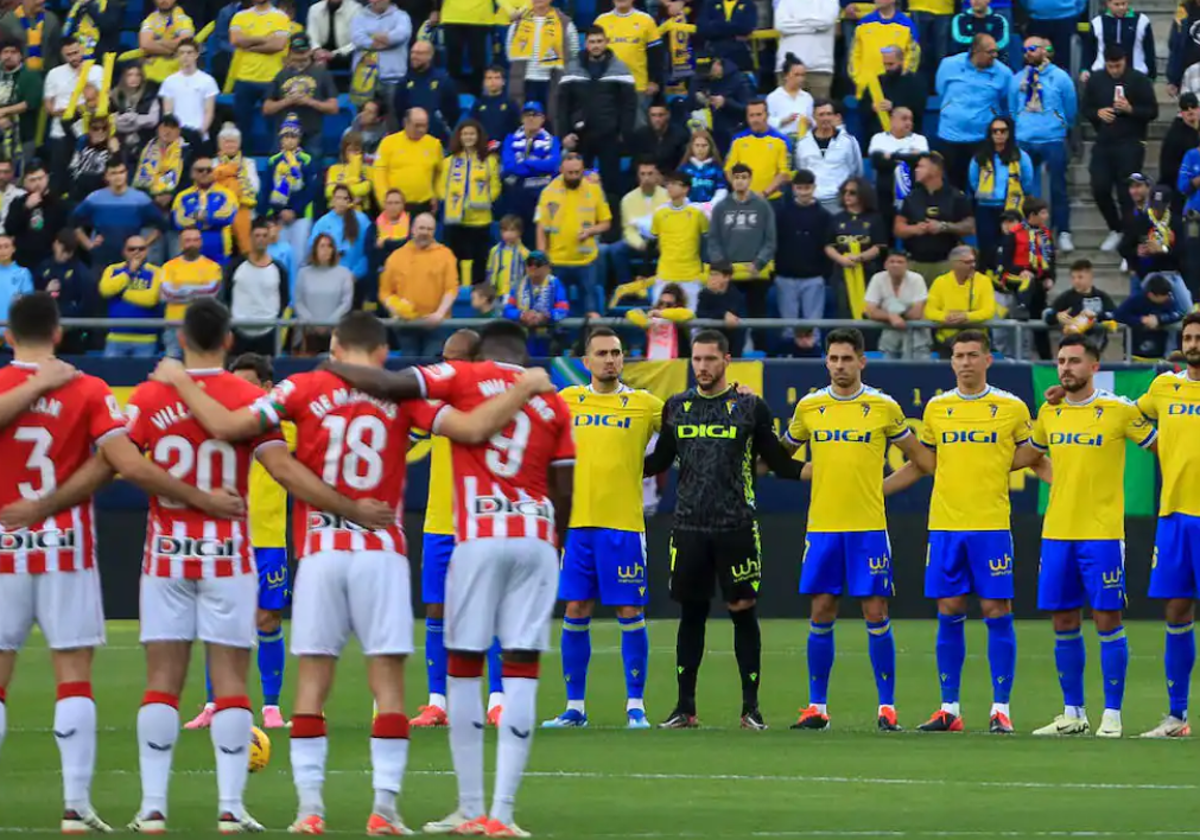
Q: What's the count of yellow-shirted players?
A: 7